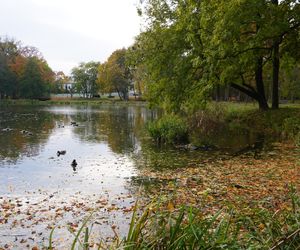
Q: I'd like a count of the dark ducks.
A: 2